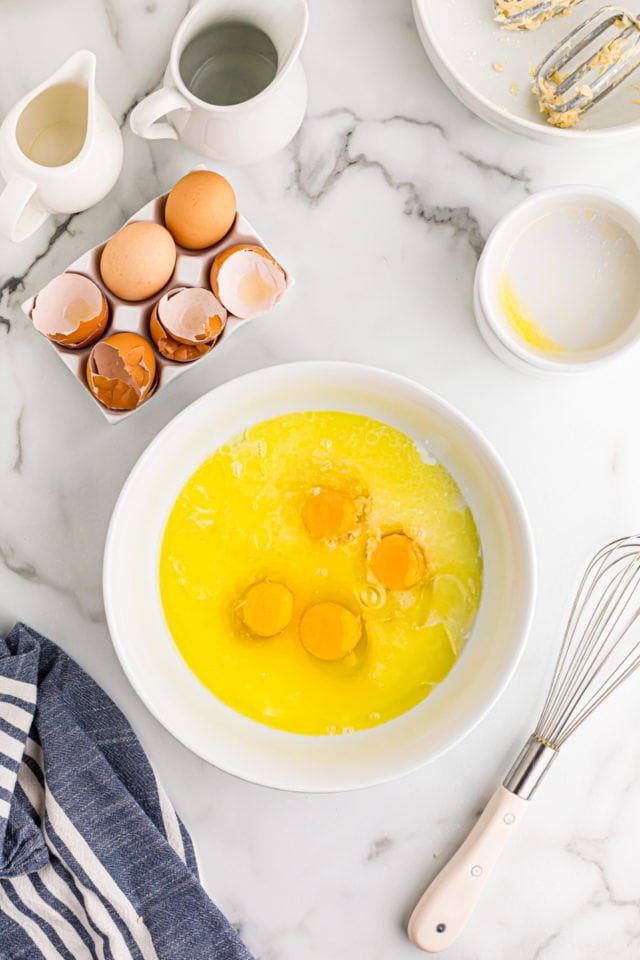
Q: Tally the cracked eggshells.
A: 4